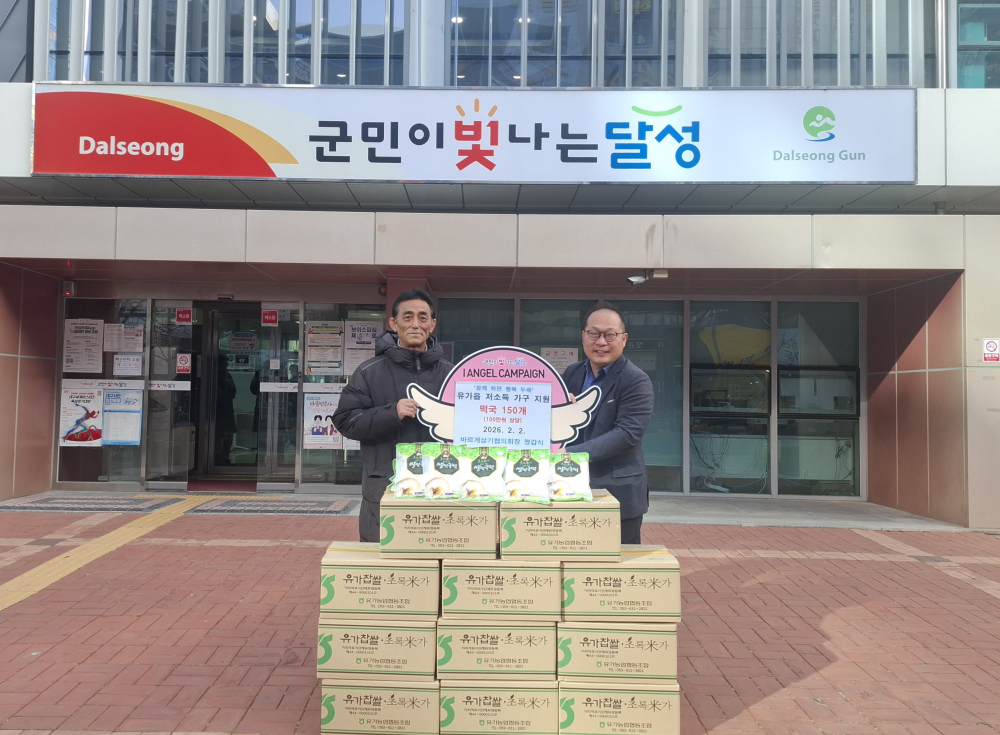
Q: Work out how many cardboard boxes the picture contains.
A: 11